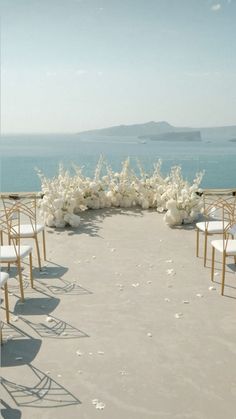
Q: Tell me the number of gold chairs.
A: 5